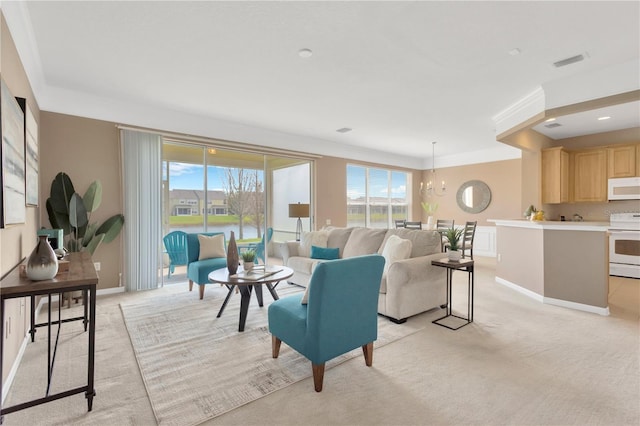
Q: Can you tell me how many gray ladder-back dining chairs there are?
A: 4